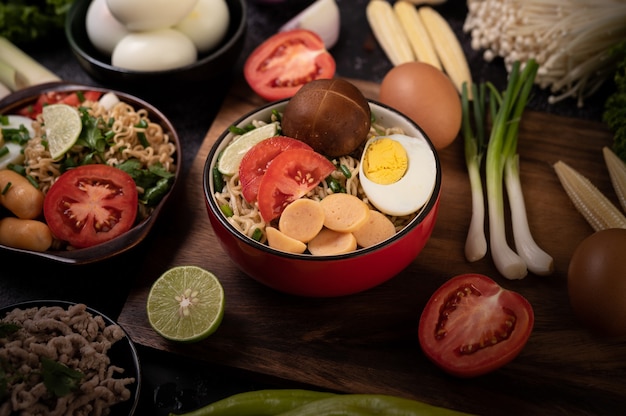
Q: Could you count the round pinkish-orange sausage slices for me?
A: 5